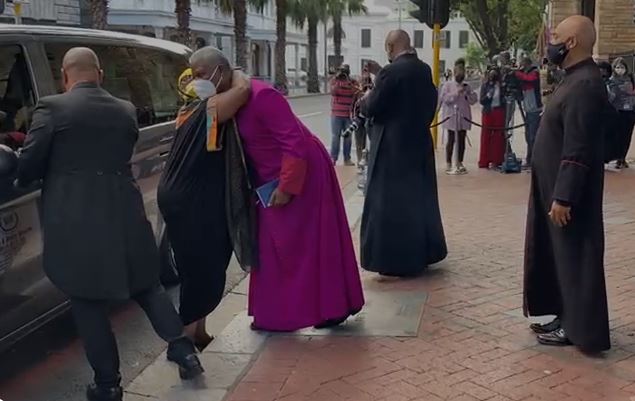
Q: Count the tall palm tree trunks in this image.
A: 6